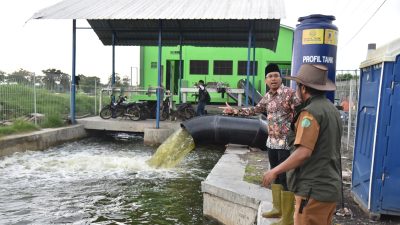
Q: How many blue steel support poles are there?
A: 6